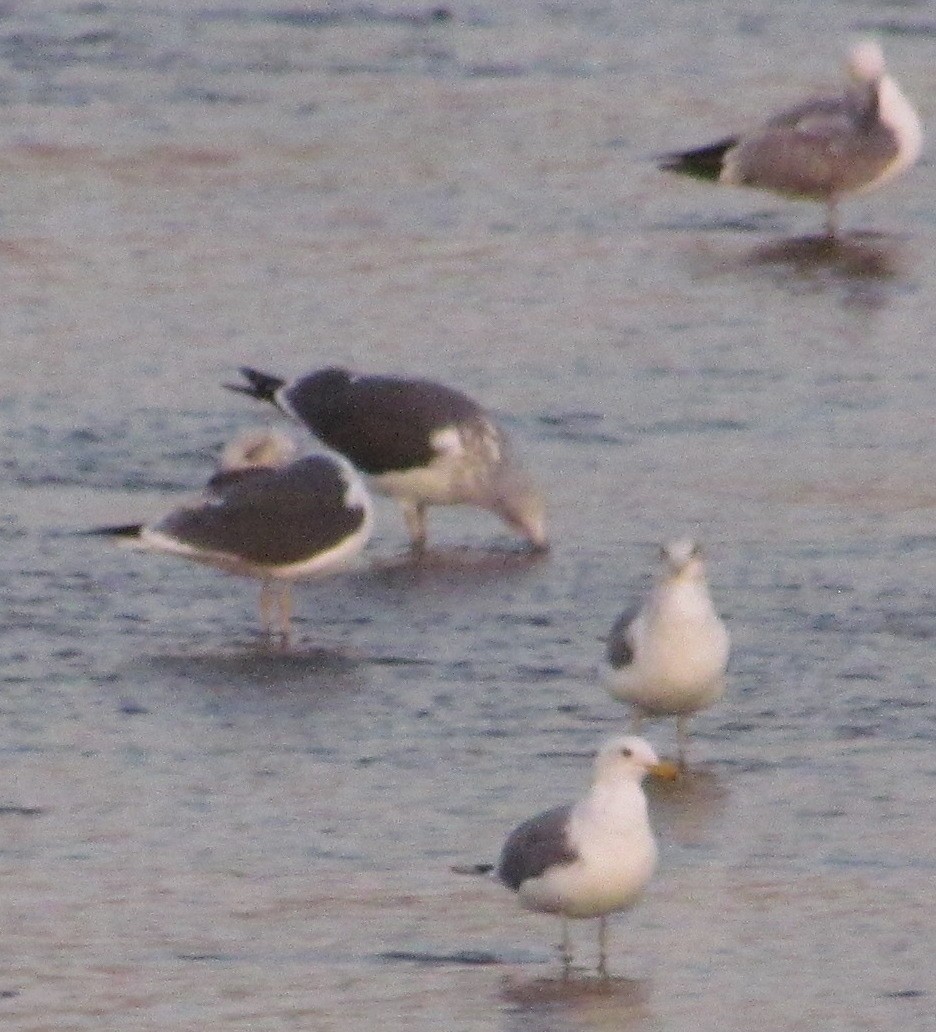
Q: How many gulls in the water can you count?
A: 5